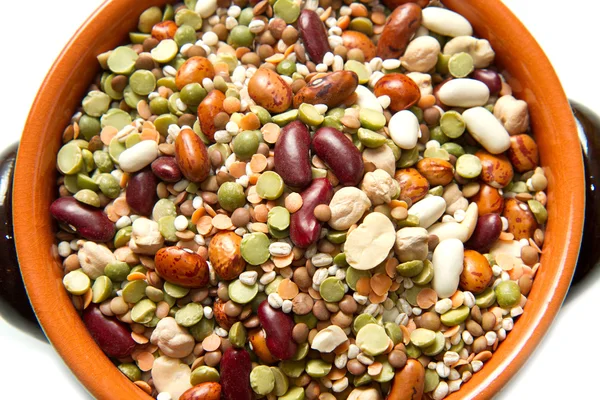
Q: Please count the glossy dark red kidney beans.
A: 12